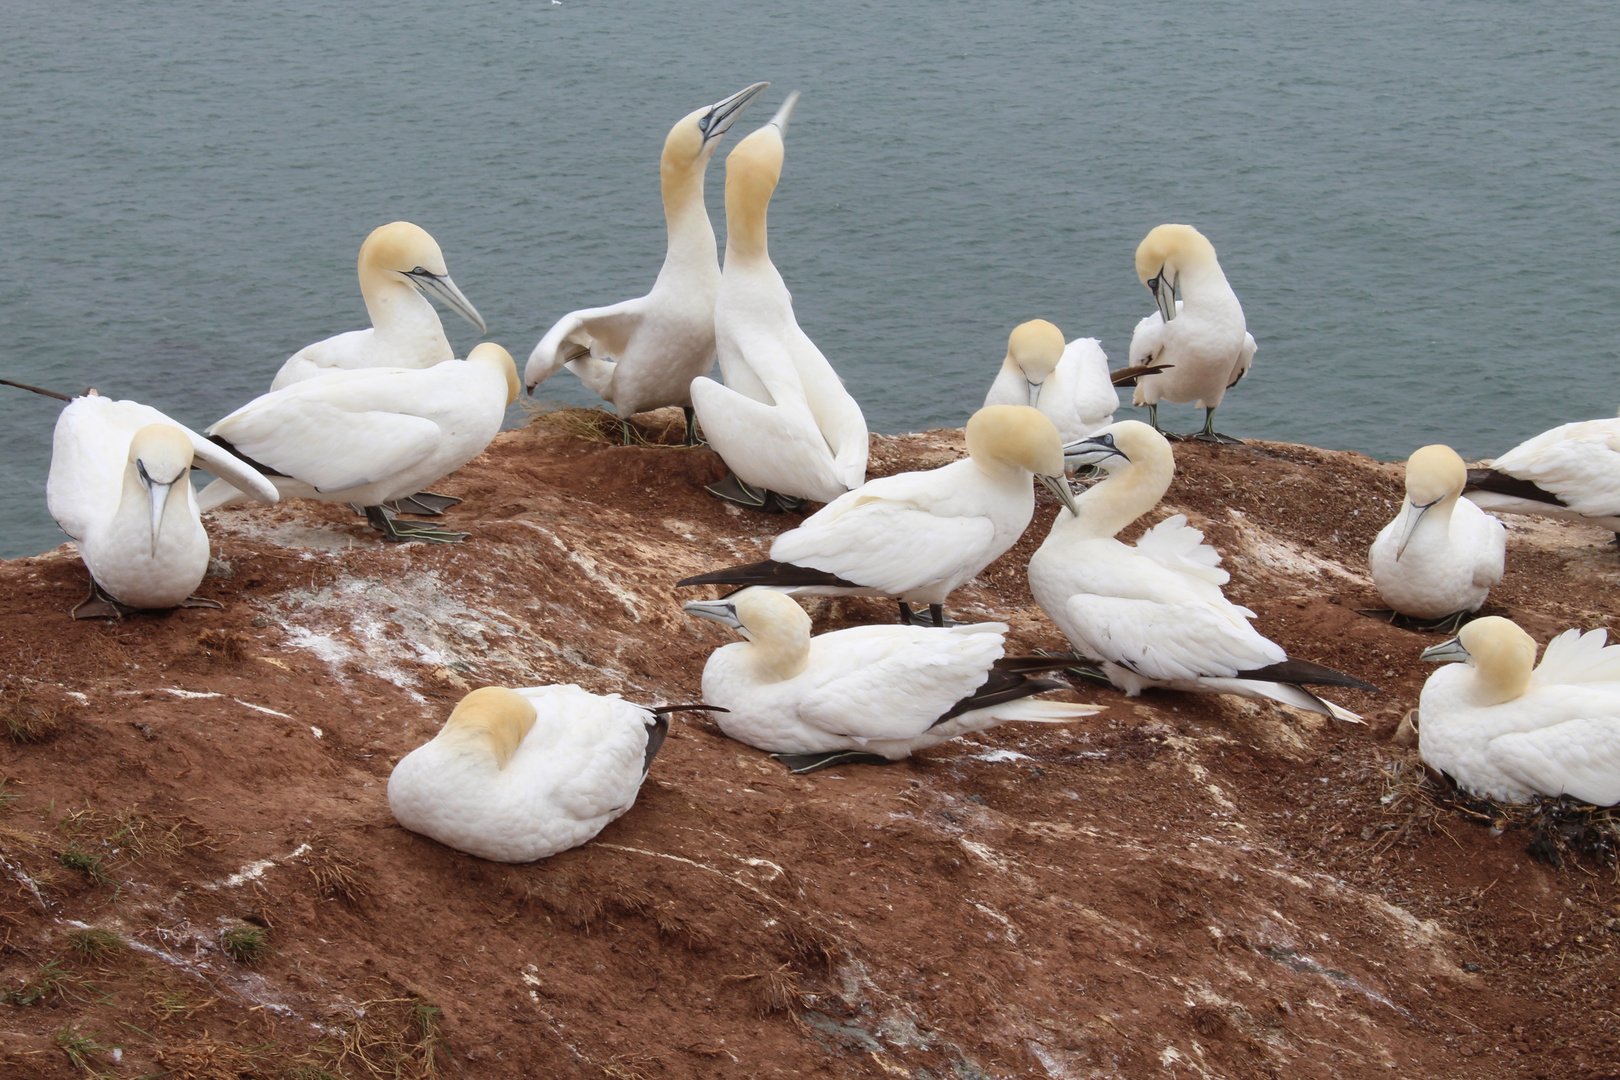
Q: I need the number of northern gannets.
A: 14